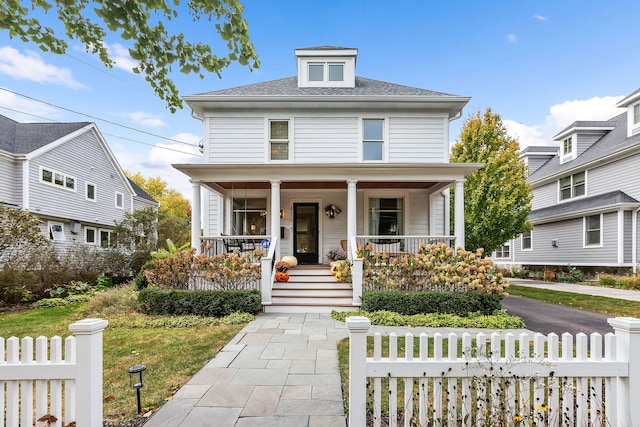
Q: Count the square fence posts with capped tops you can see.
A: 3